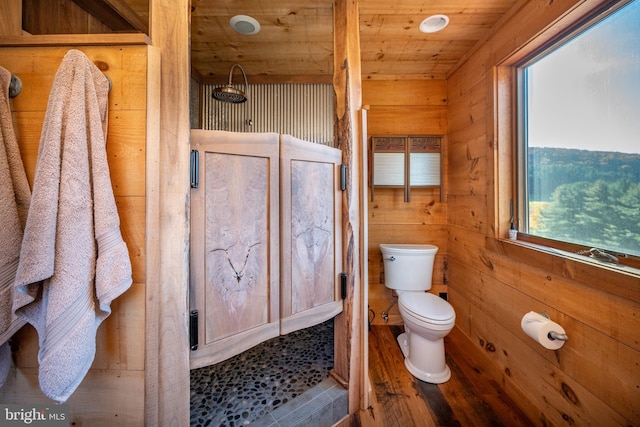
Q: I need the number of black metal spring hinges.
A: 4